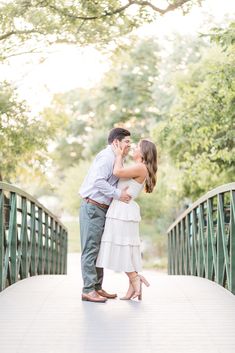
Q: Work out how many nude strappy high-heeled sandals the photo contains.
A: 2